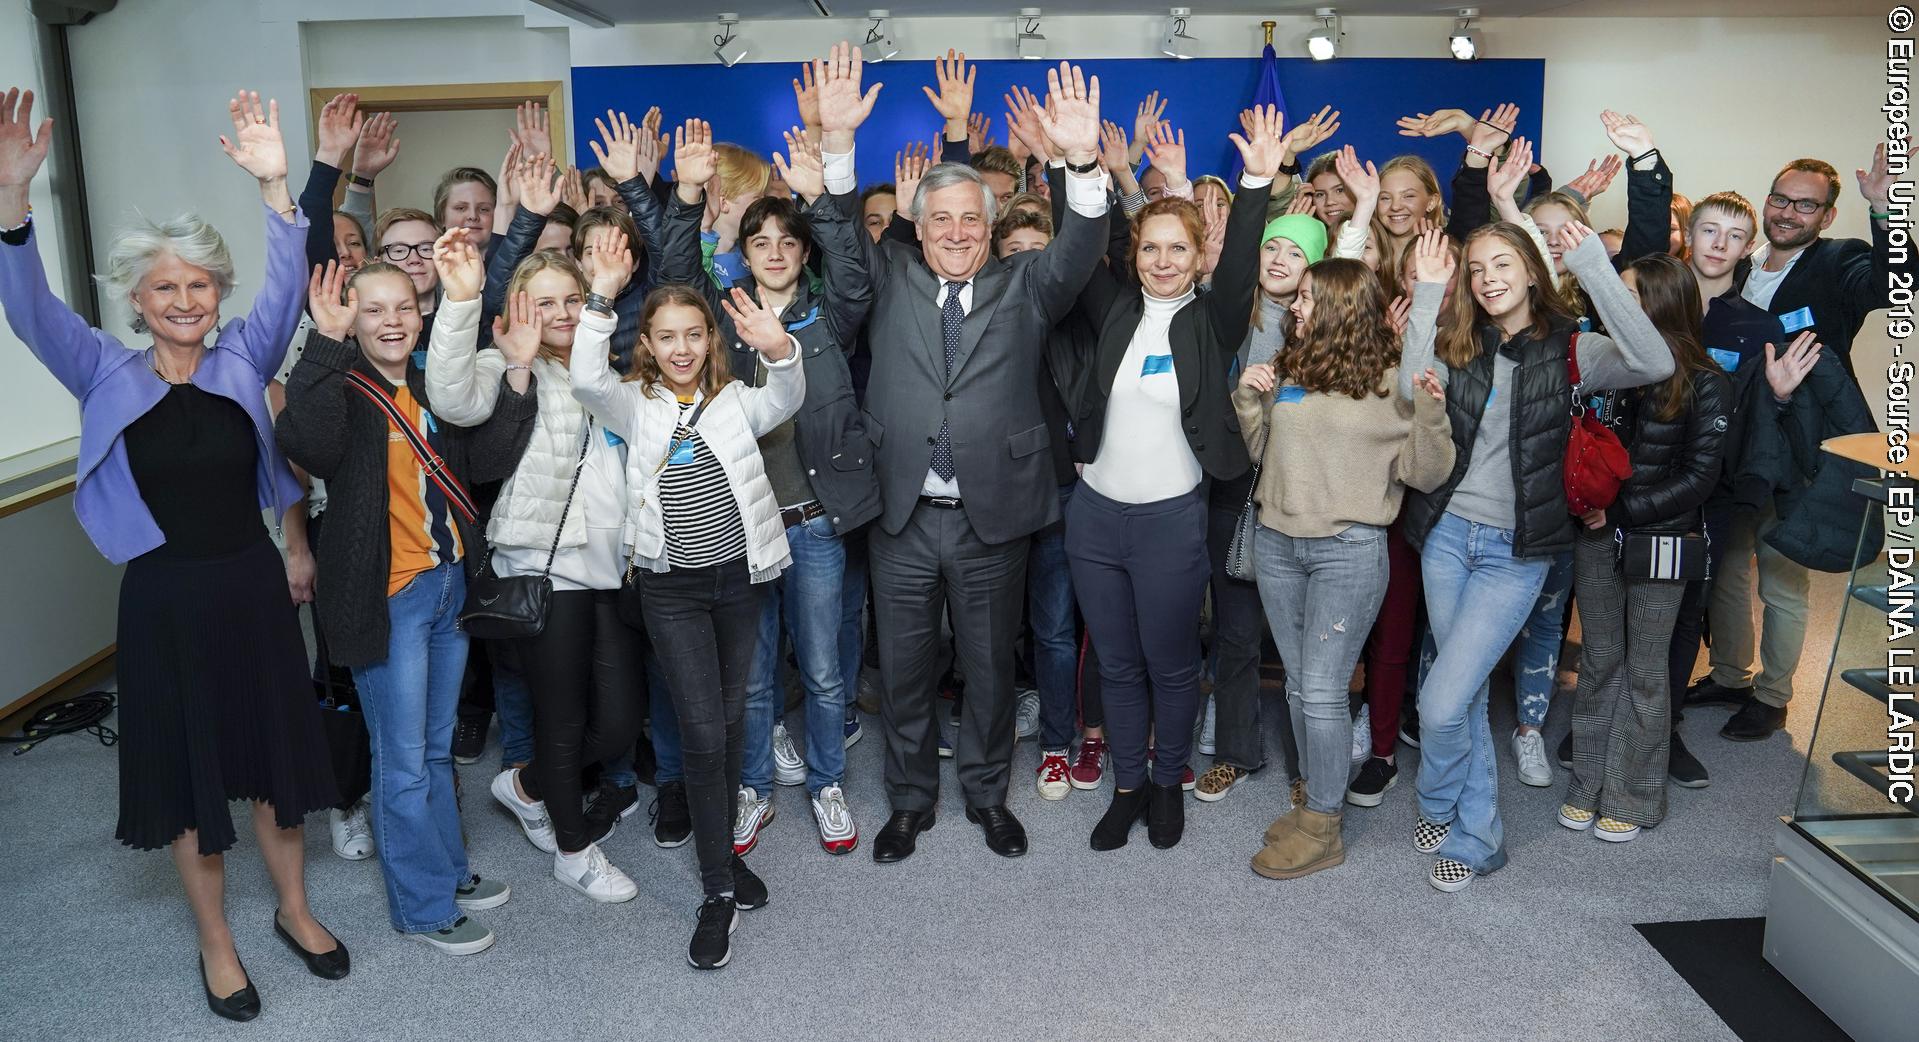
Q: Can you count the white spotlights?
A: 6